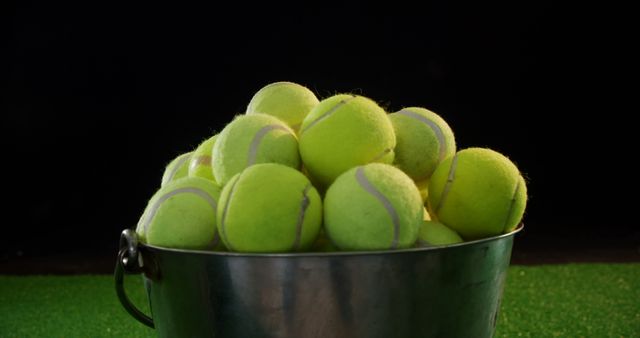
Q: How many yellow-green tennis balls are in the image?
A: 11